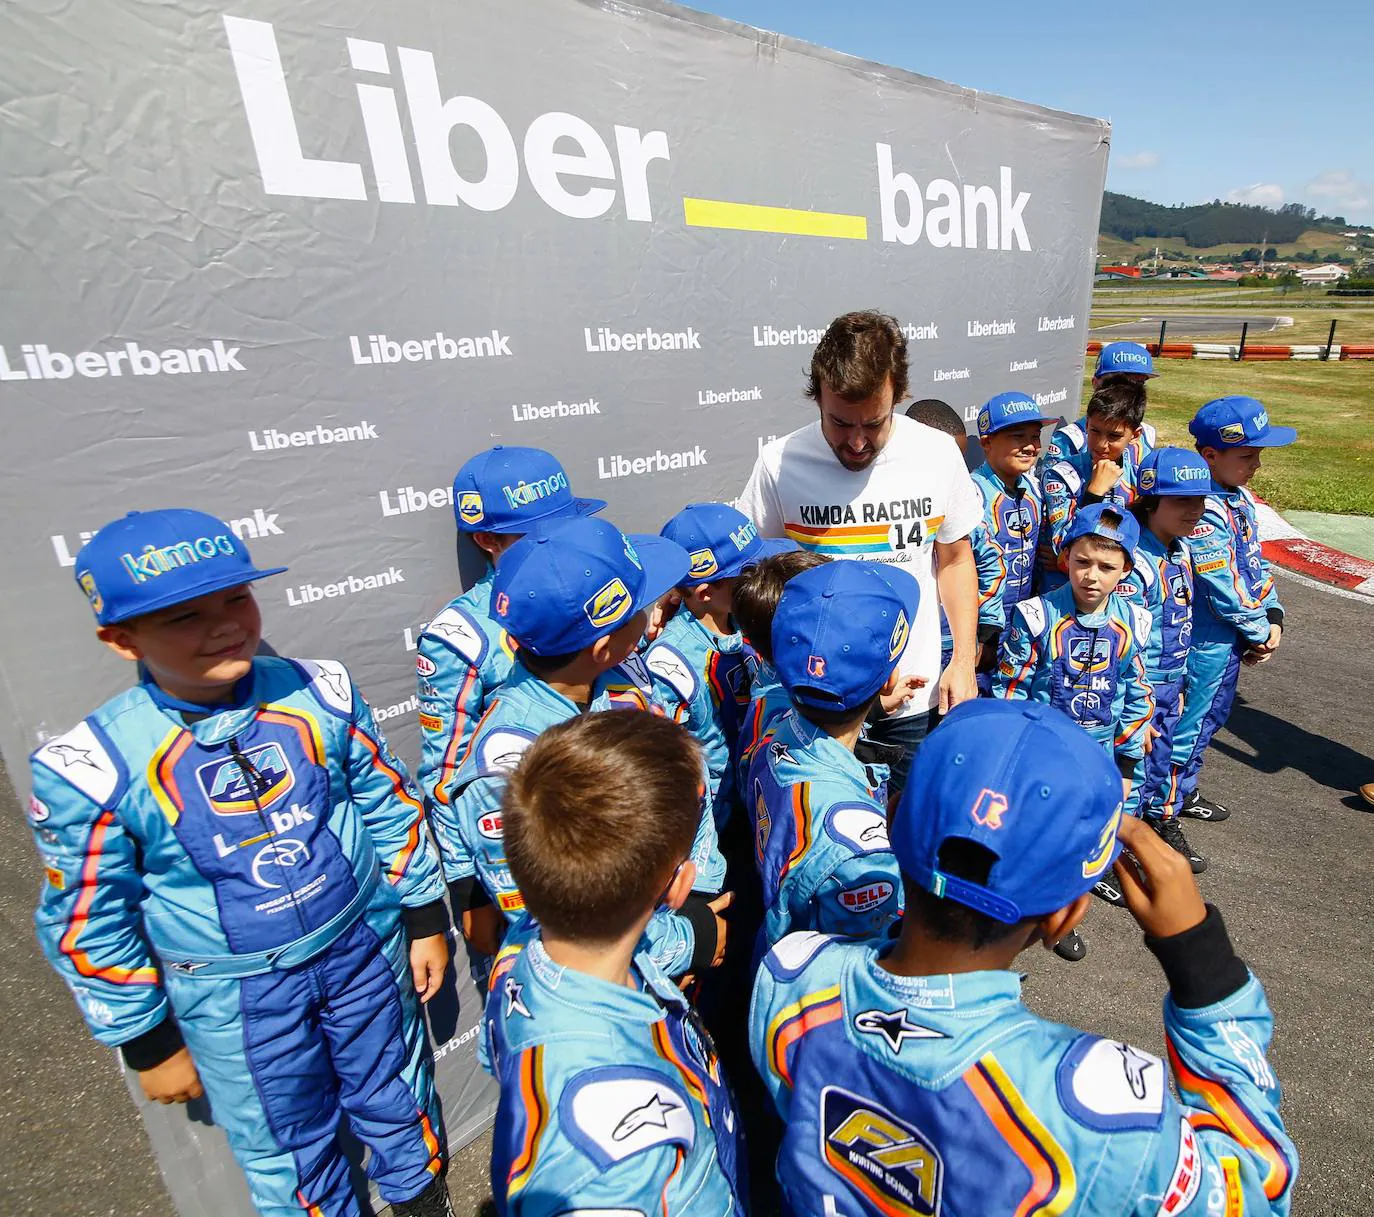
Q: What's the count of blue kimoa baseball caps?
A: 11